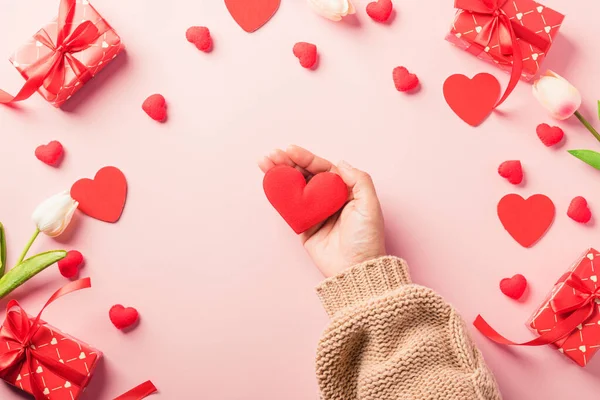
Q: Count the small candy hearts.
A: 12